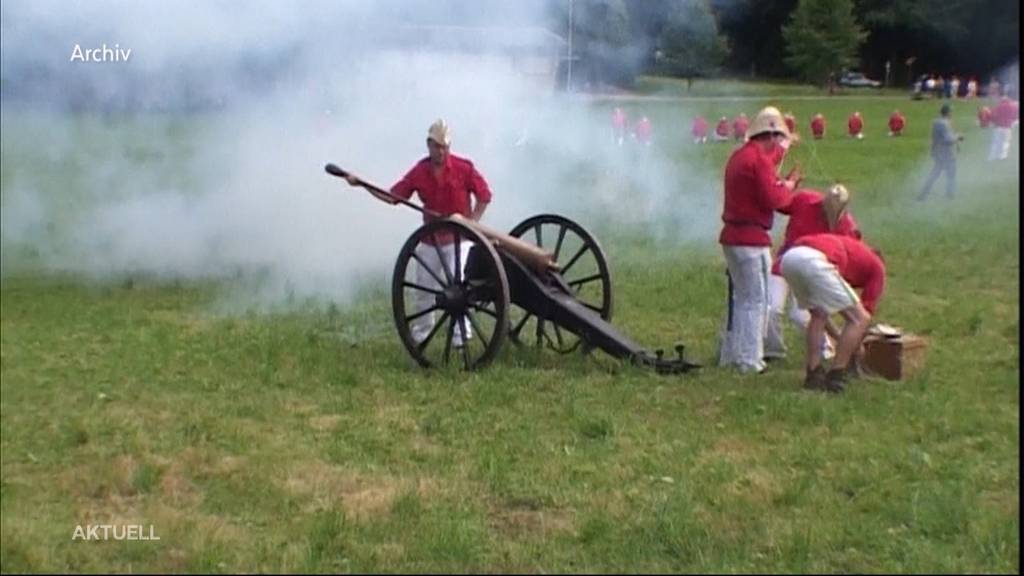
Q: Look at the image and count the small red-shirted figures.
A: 11